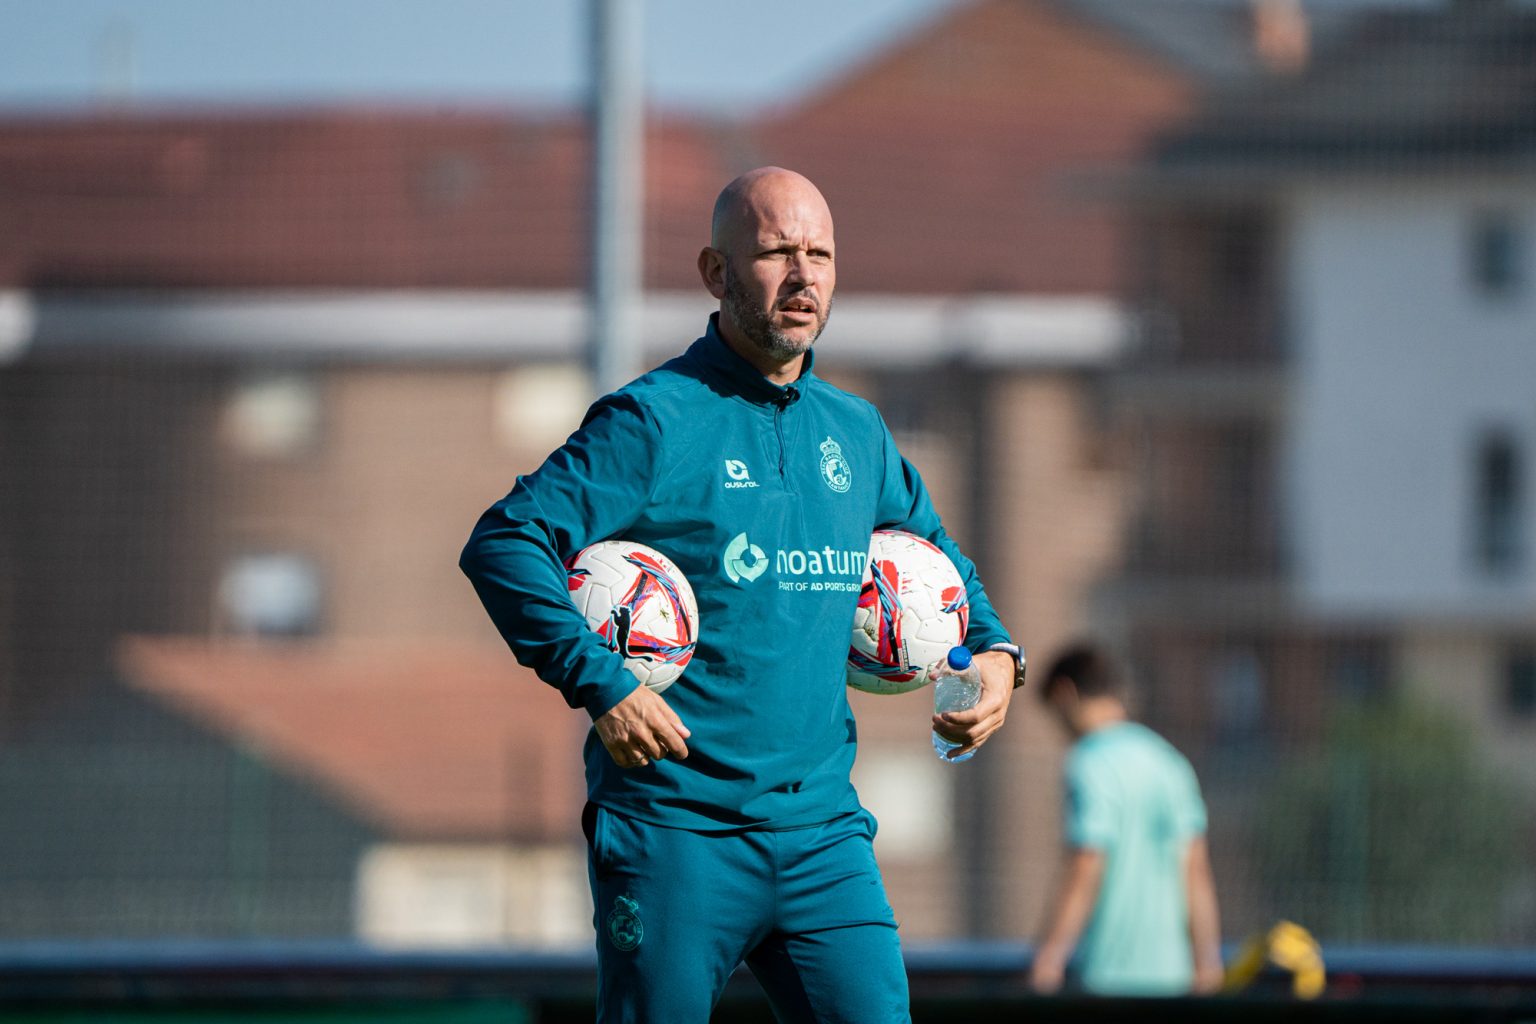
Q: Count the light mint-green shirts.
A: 1